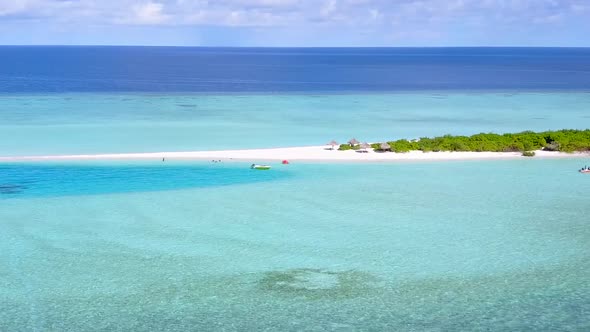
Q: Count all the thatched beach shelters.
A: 4